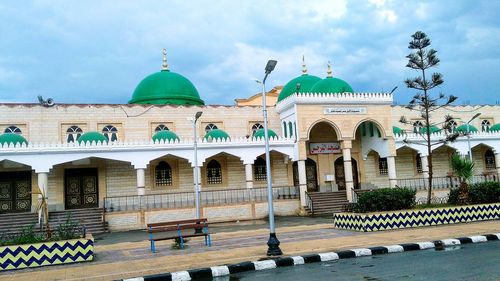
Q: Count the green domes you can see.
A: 12